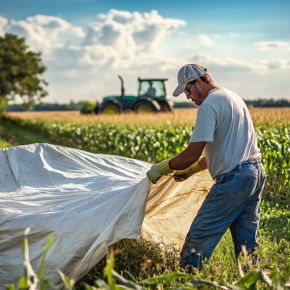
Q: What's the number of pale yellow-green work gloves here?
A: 2